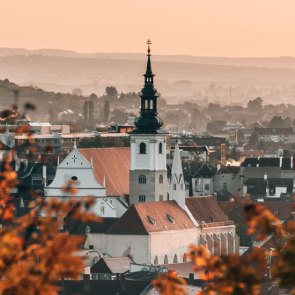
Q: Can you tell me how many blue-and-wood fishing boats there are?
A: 0